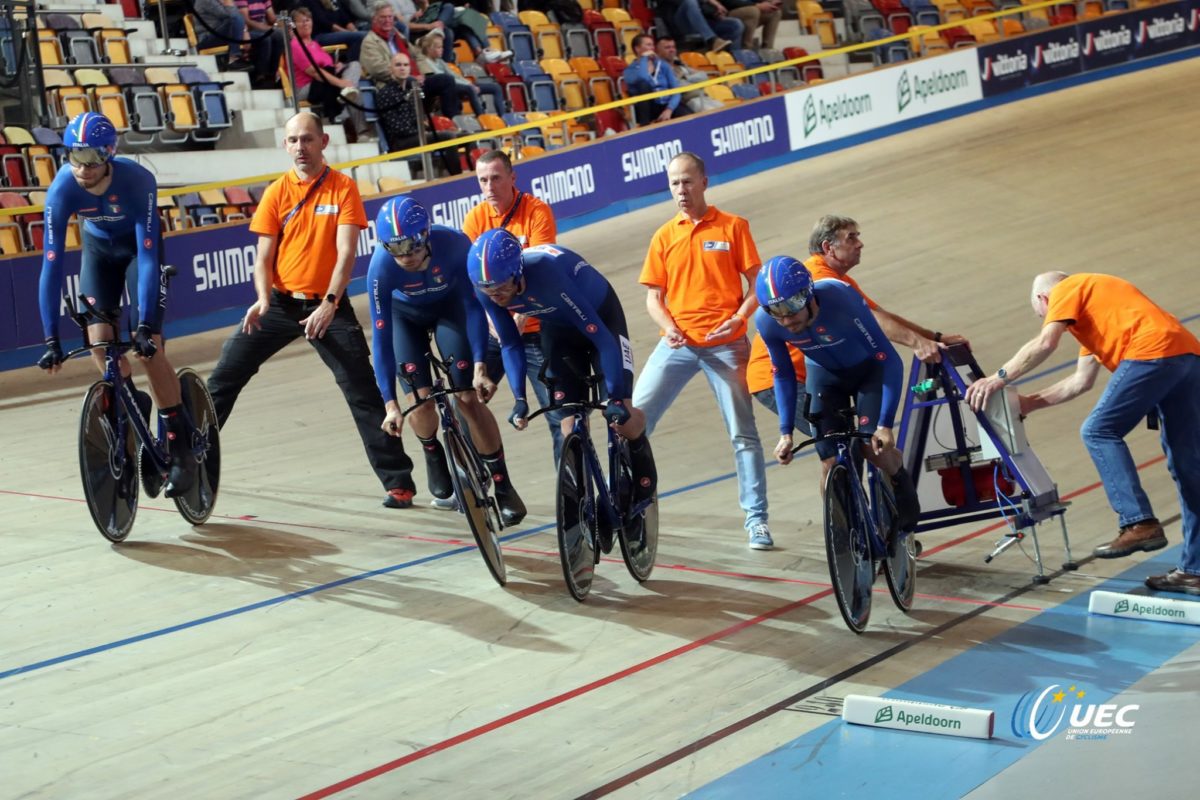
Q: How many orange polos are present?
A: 5